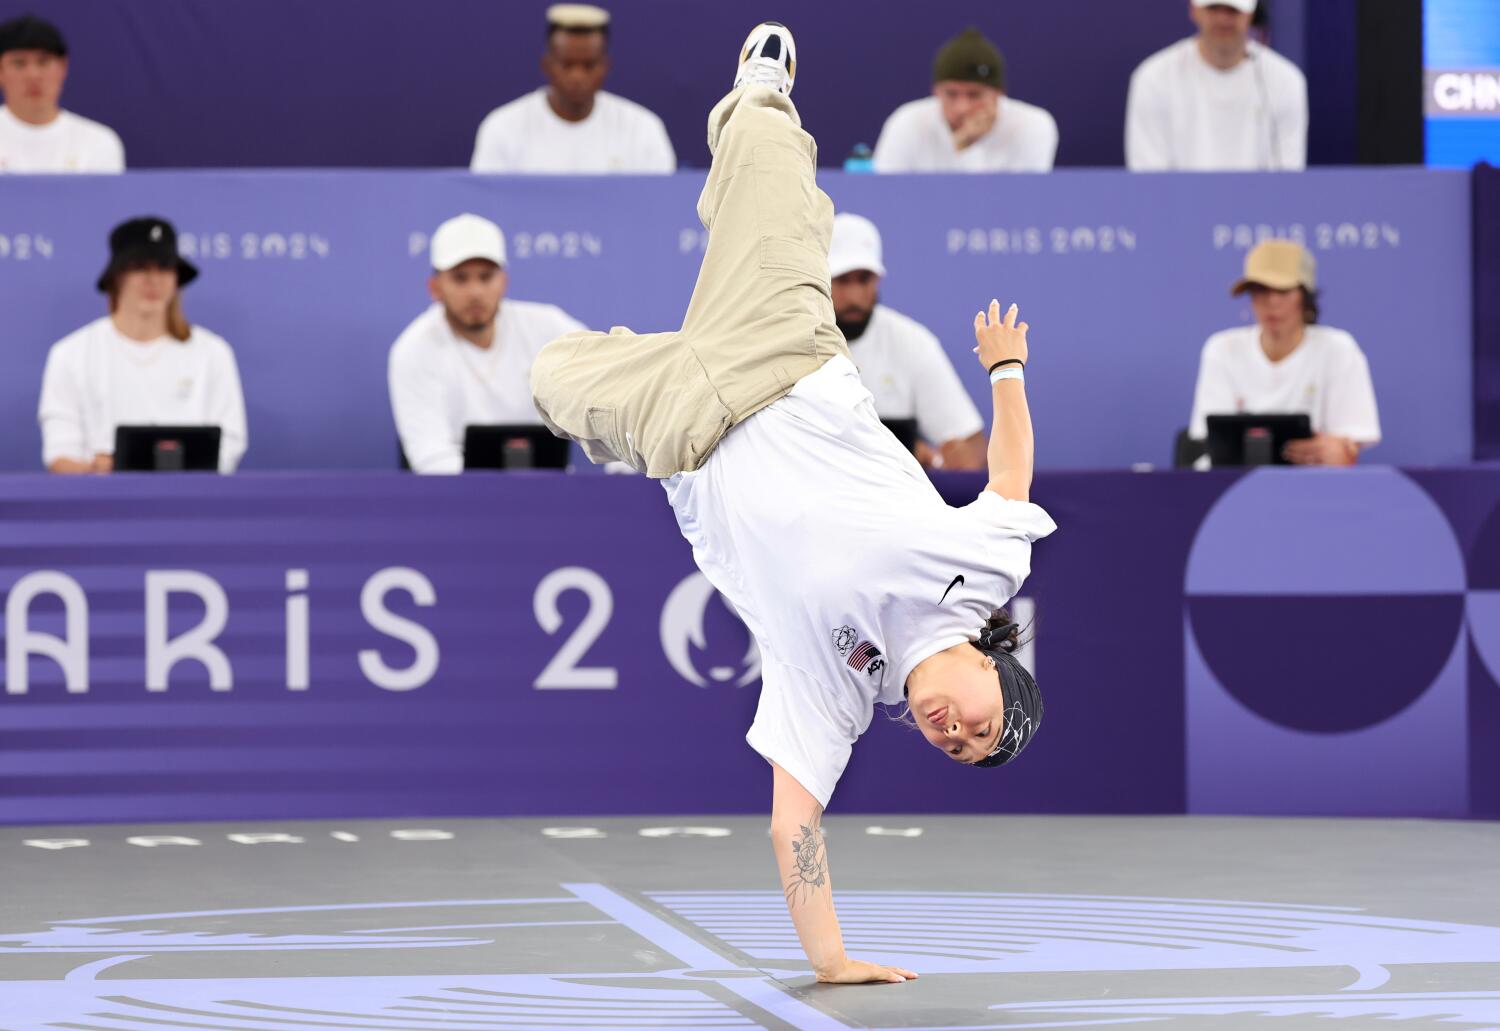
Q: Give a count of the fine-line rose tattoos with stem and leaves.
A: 1